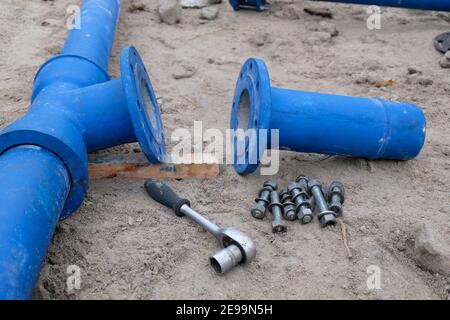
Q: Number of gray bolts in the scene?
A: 7